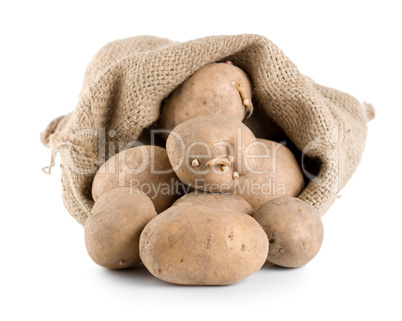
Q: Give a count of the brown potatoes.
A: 8